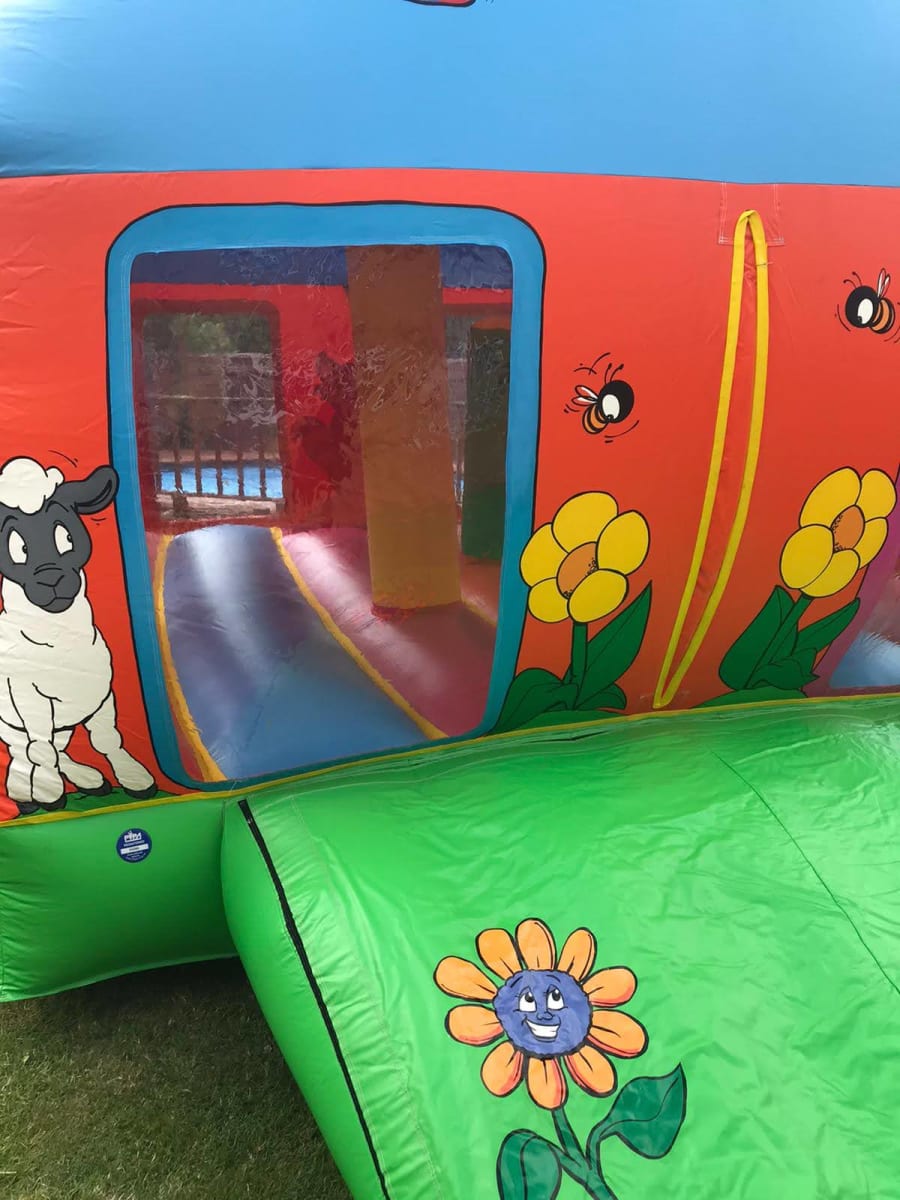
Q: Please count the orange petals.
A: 10